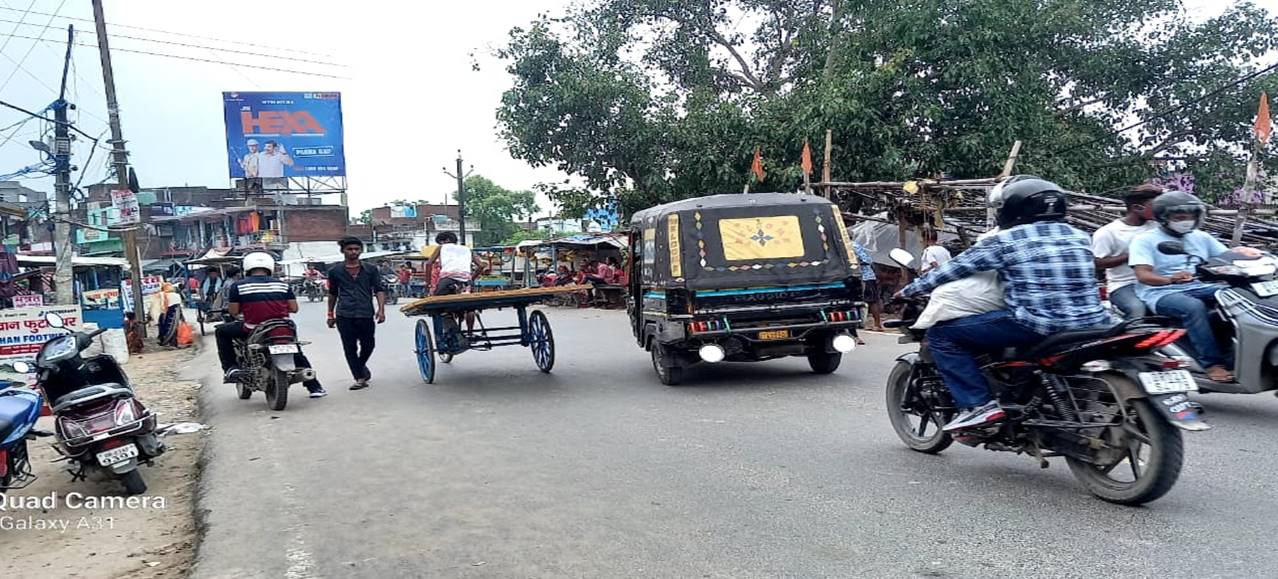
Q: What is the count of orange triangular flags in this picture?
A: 3